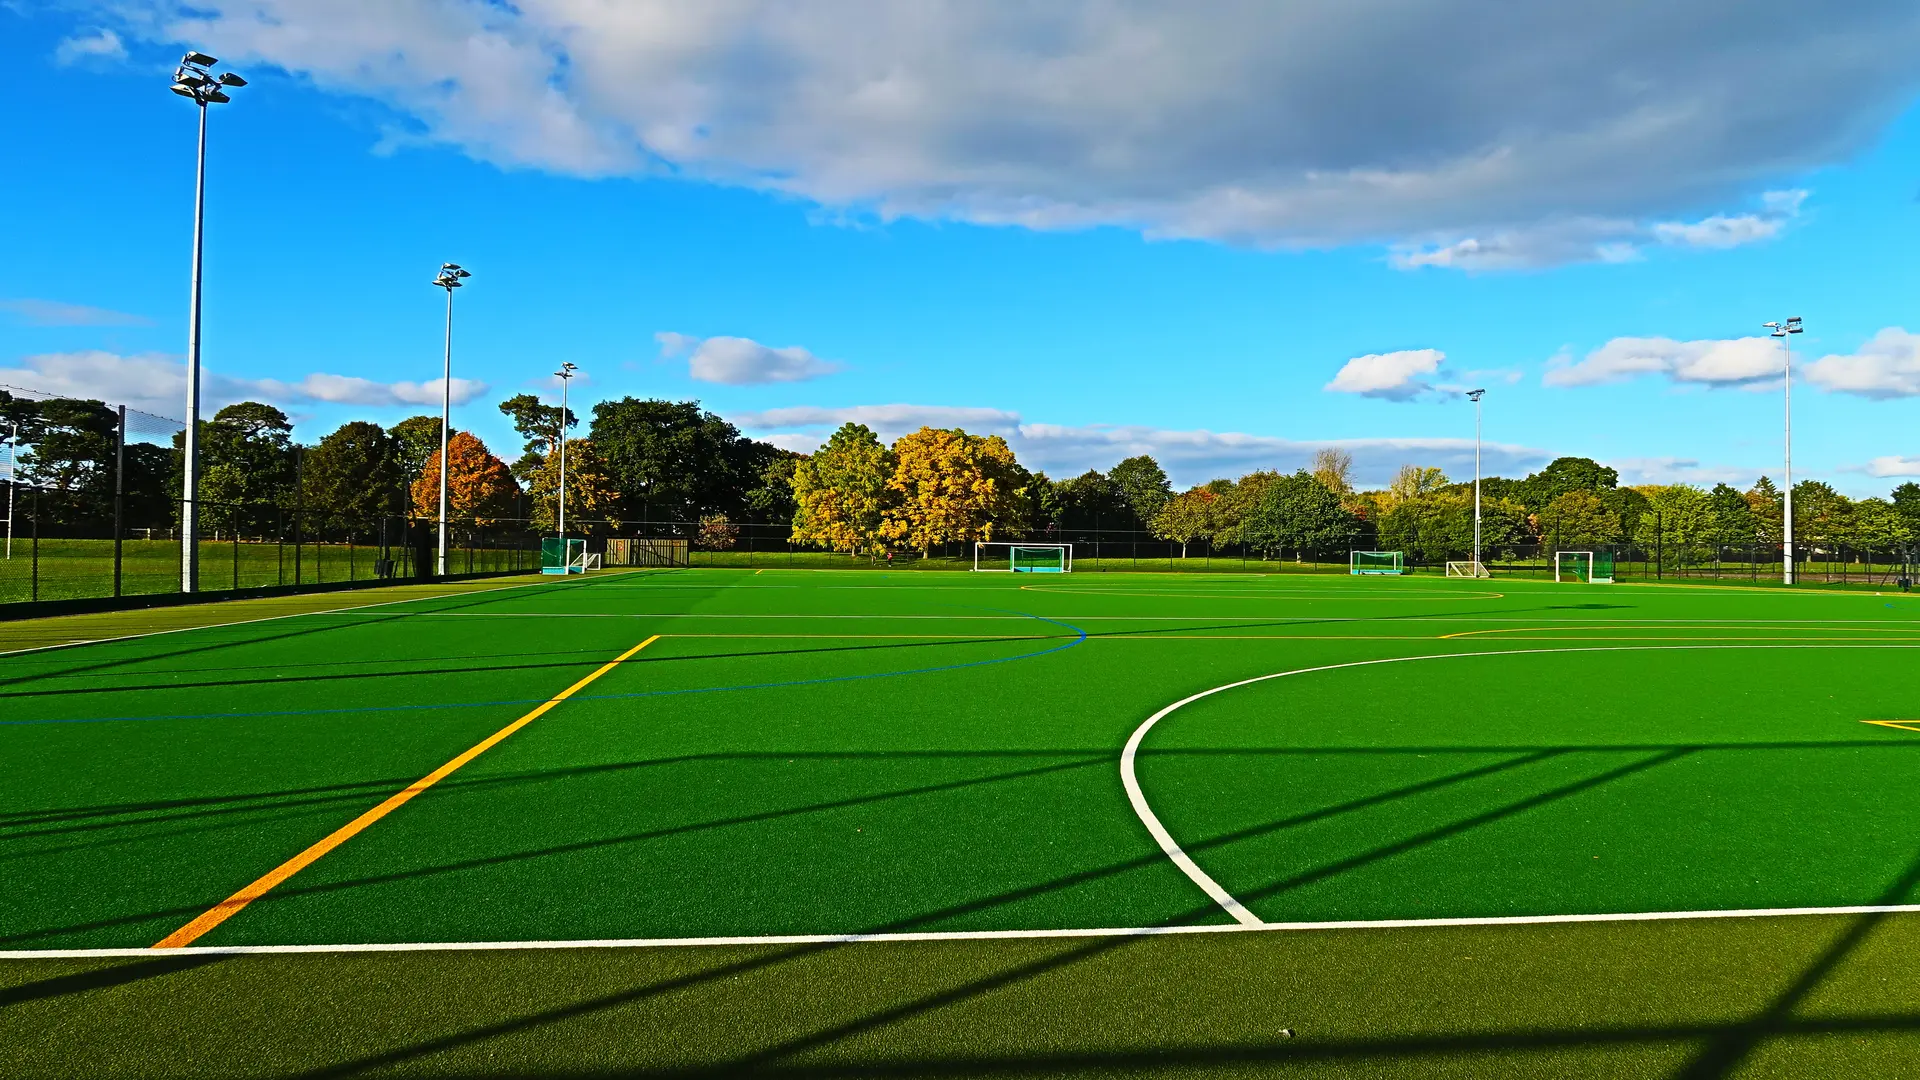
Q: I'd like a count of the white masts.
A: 5